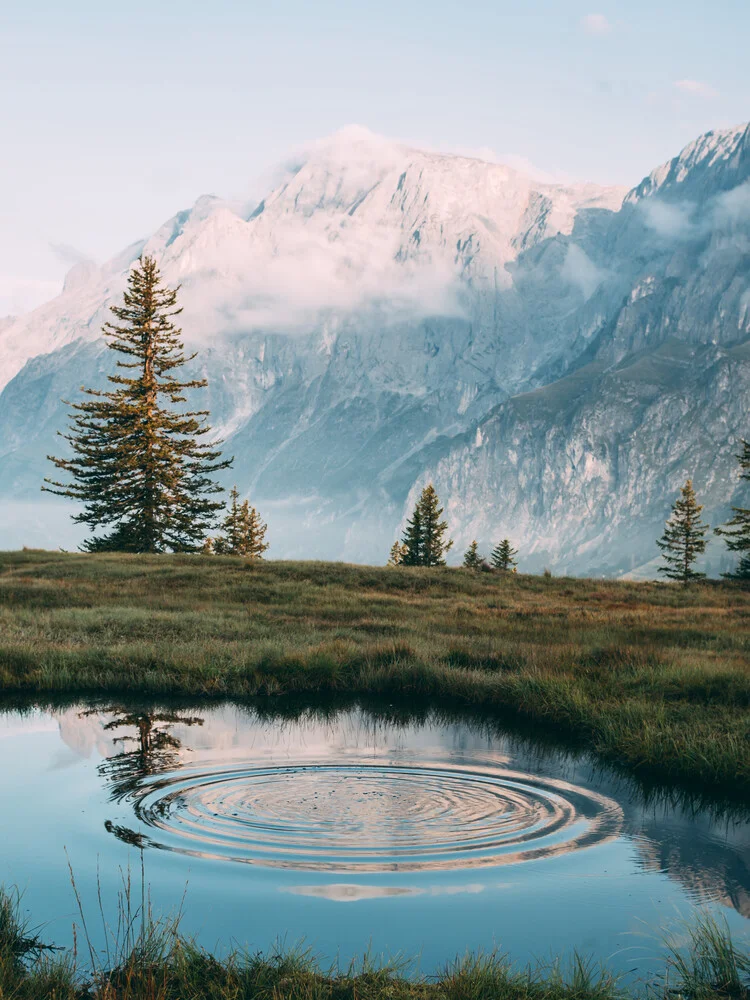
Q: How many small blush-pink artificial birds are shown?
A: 0